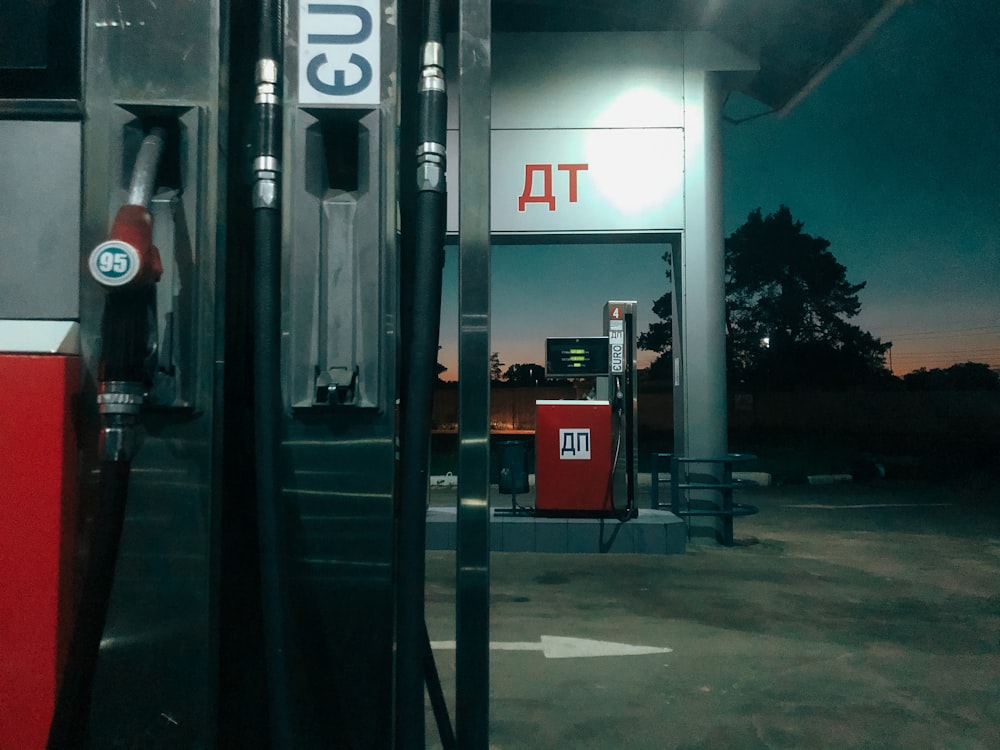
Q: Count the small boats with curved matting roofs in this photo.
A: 0